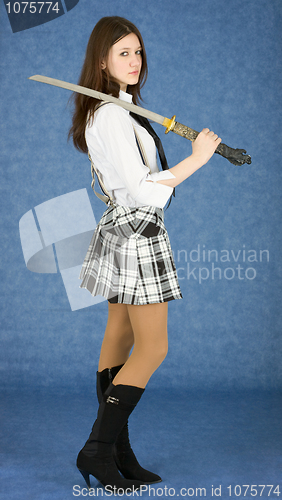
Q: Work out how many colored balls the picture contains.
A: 0